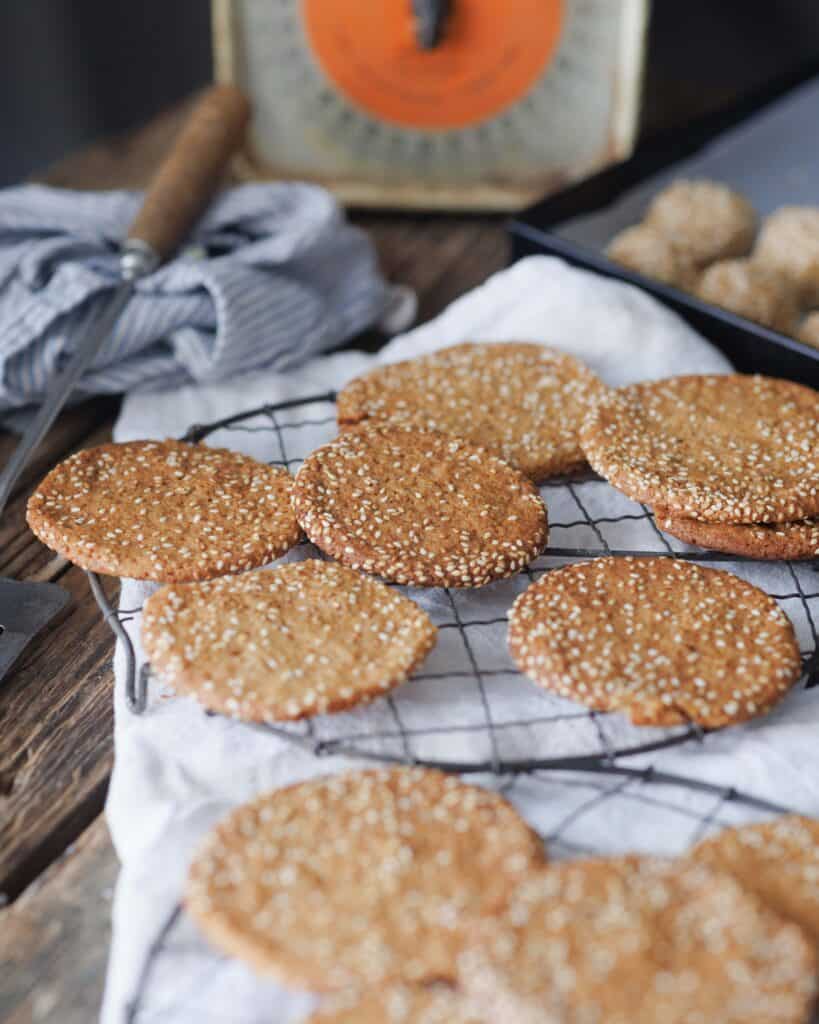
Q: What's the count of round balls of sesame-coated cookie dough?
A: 5